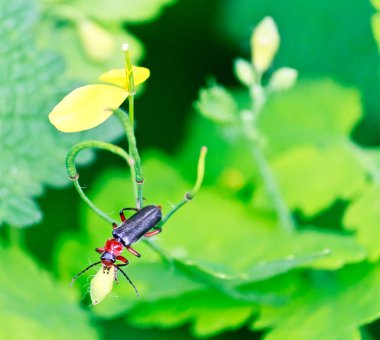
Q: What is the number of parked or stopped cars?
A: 0